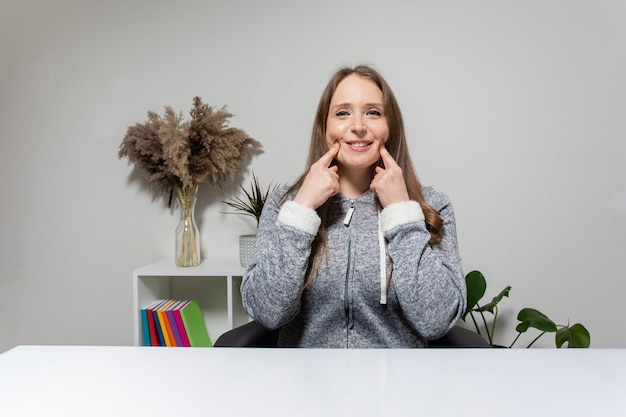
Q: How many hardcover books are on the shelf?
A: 8